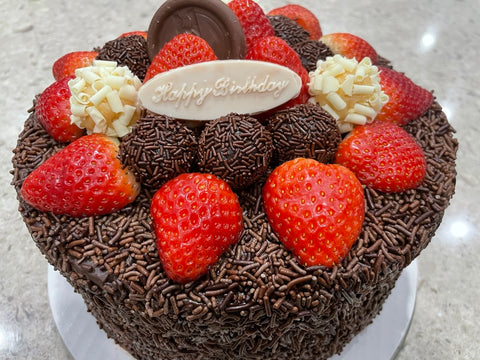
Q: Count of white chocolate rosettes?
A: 2